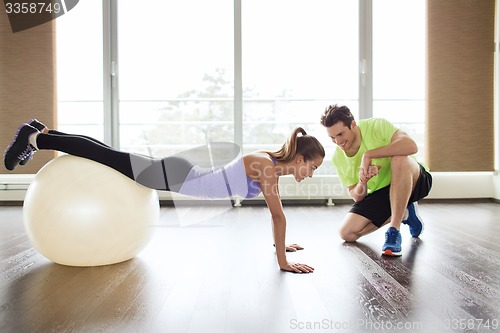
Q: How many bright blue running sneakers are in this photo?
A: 2